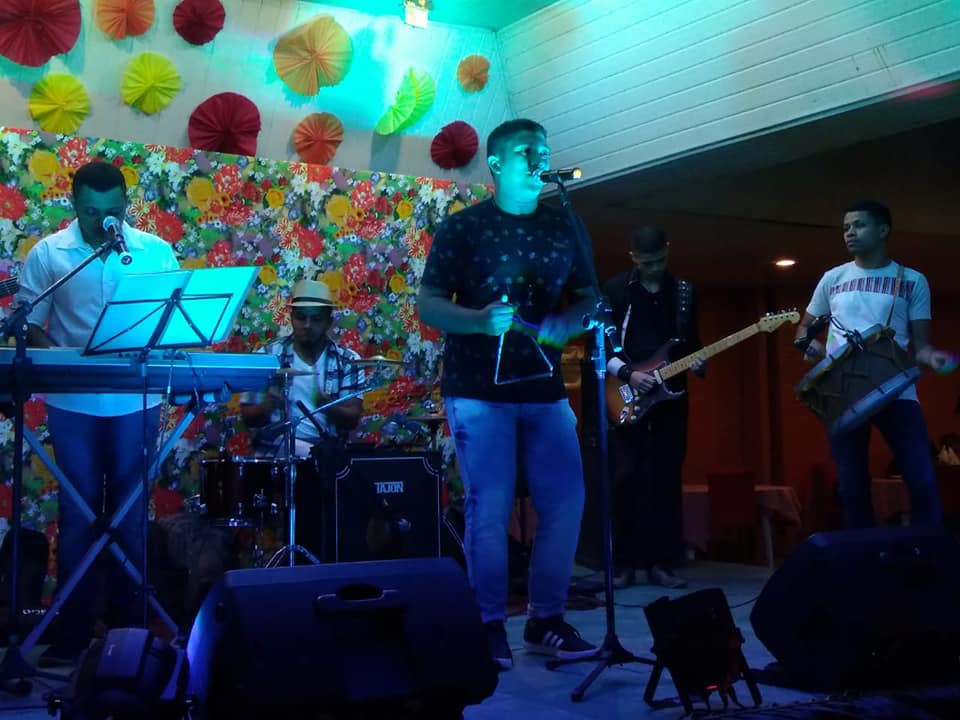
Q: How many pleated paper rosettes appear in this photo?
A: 11